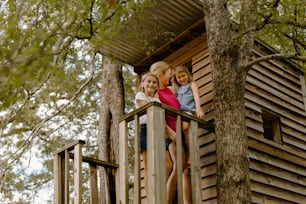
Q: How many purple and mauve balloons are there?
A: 0